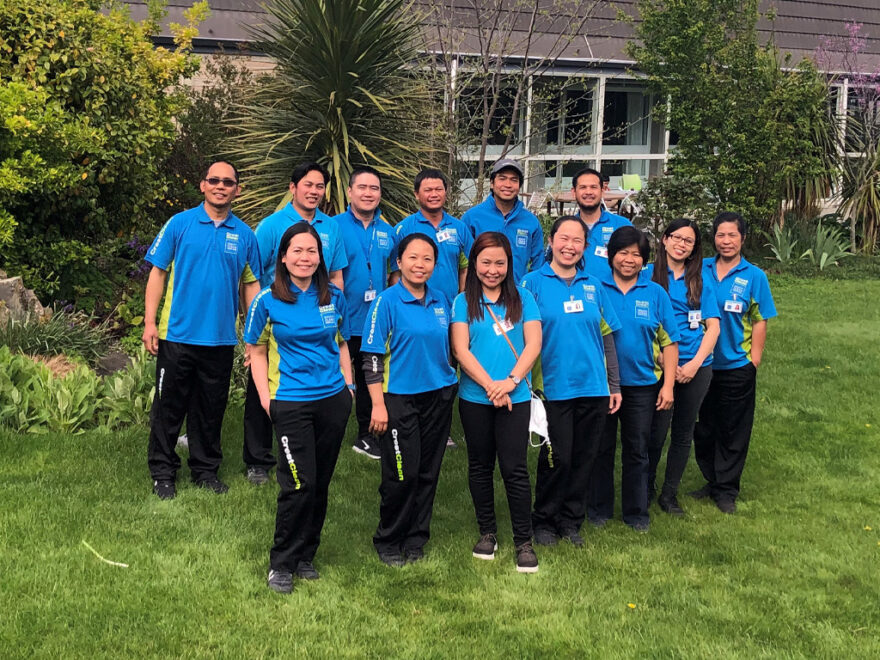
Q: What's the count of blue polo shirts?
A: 13